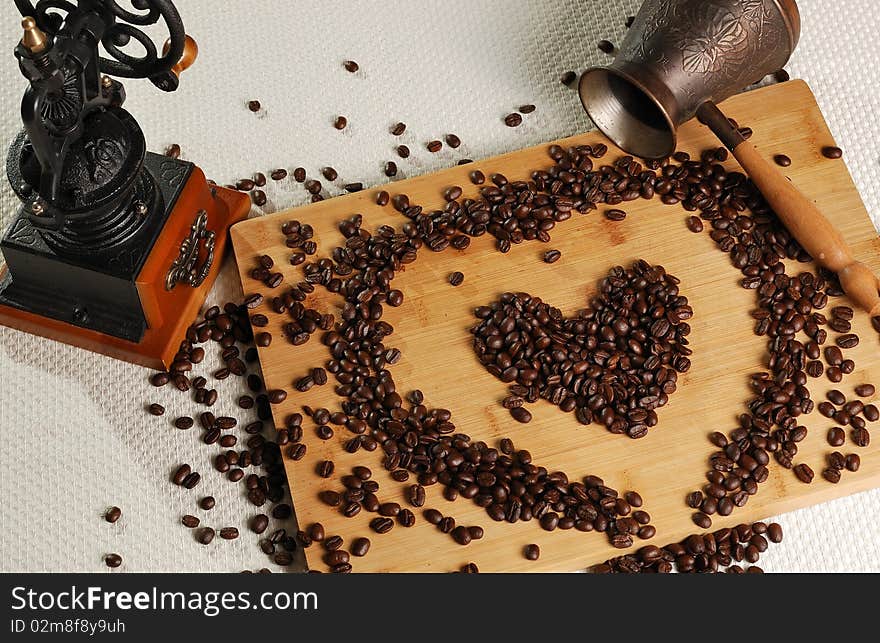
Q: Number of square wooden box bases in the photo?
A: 1